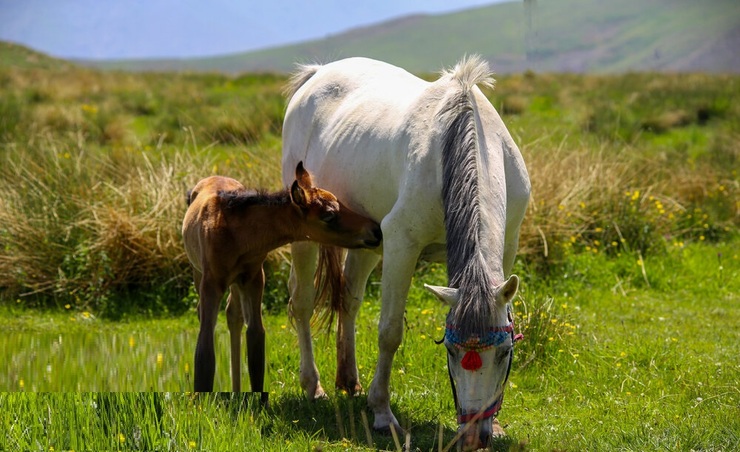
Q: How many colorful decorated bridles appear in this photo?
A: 1